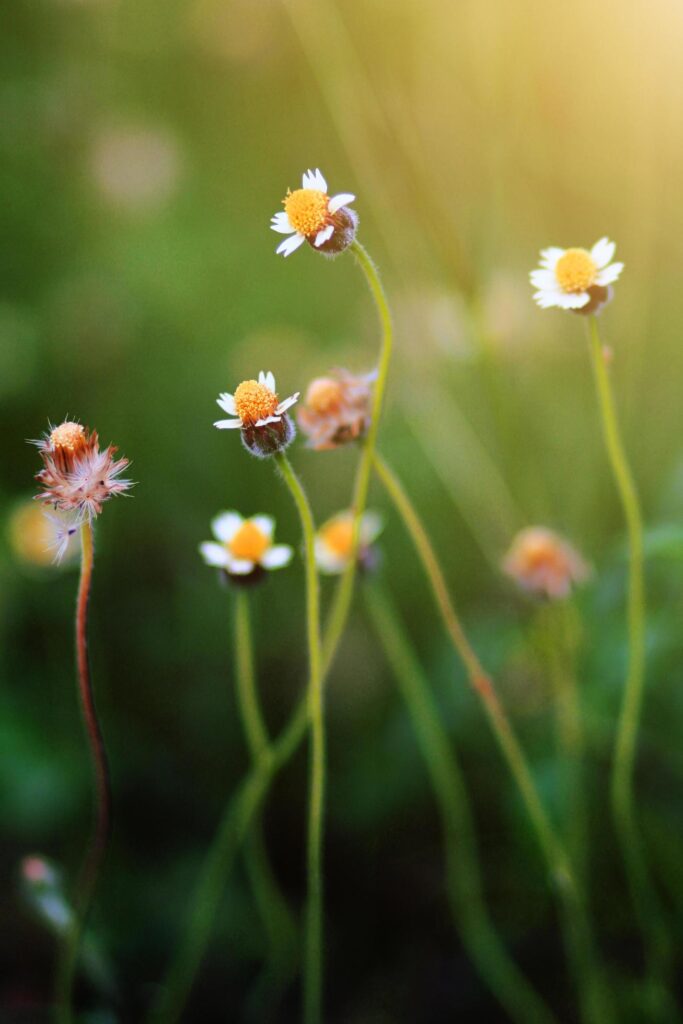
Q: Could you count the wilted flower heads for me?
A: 3